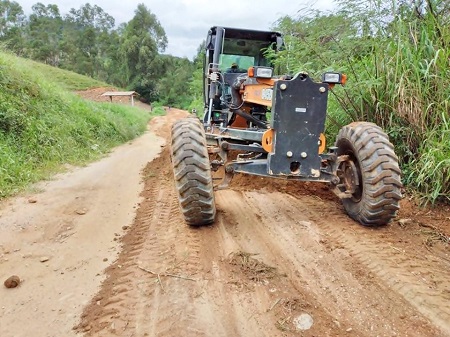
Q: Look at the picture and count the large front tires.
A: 2